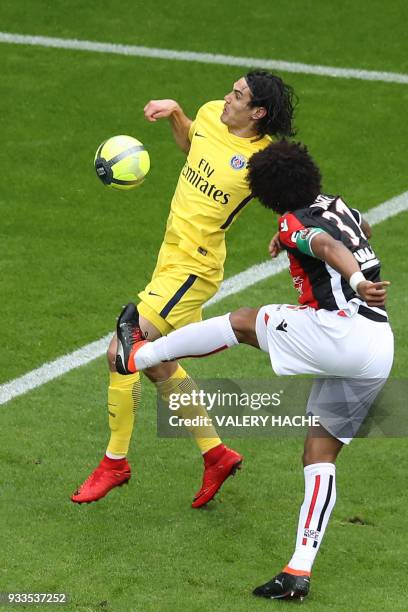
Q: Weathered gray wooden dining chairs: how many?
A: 0